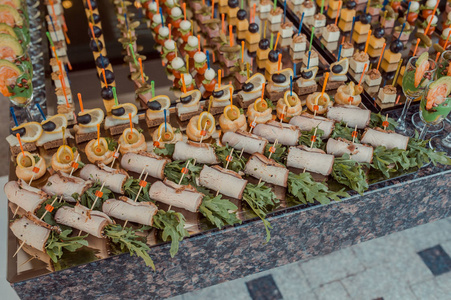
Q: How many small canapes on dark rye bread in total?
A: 11